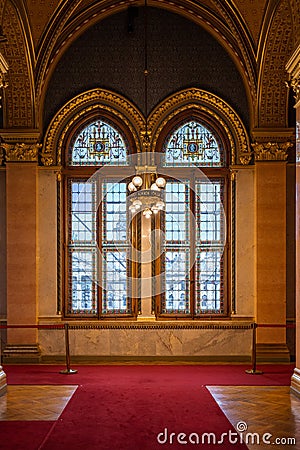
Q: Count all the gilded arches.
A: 2